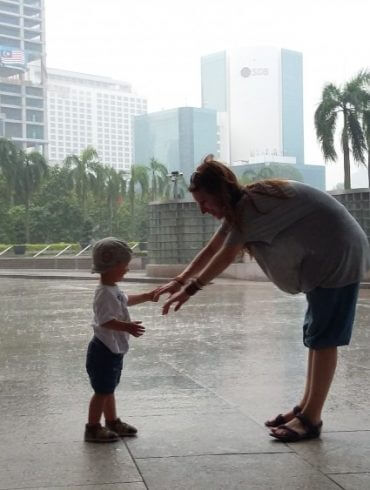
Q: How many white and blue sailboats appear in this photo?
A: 0